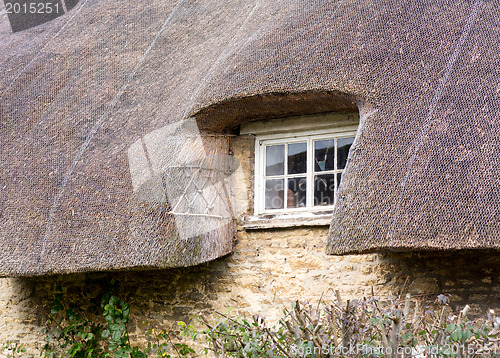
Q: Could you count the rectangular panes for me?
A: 8